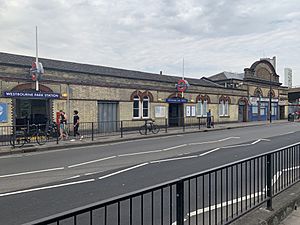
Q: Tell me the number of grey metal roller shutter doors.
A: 1